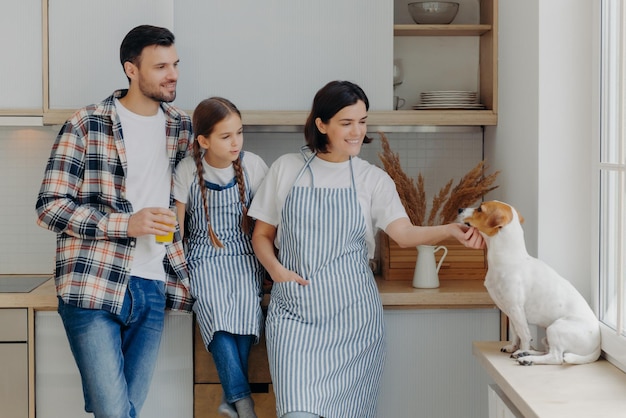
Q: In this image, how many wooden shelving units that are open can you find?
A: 1